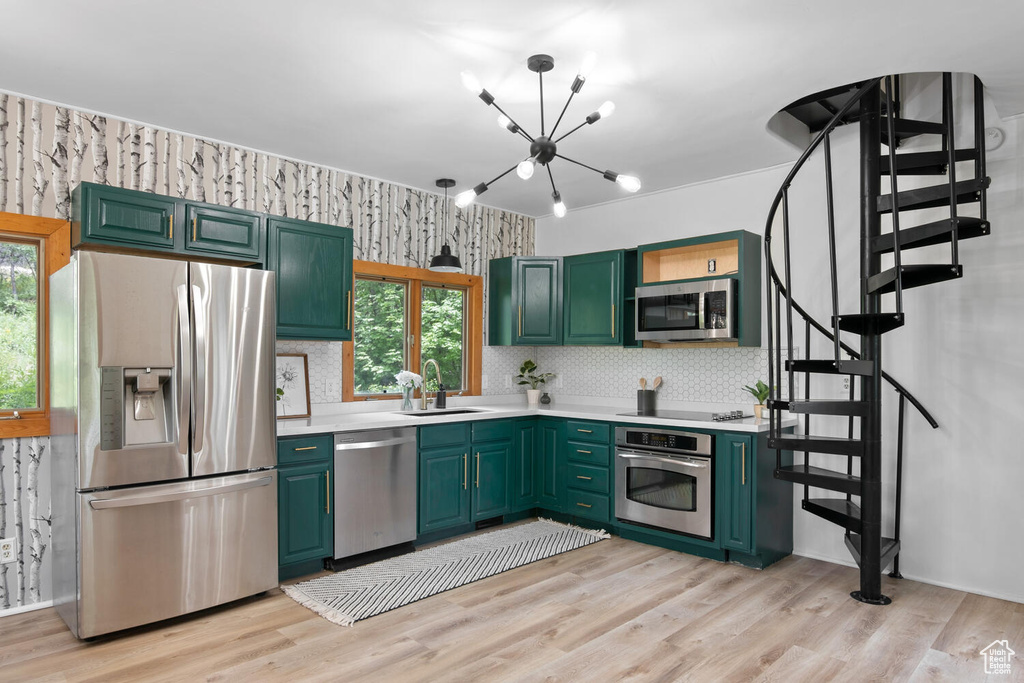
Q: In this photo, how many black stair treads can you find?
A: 12